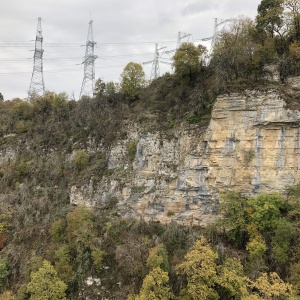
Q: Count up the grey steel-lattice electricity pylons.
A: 5